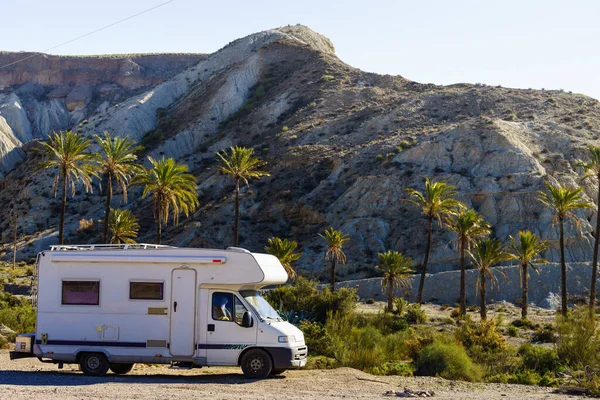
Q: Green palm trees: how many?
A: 14